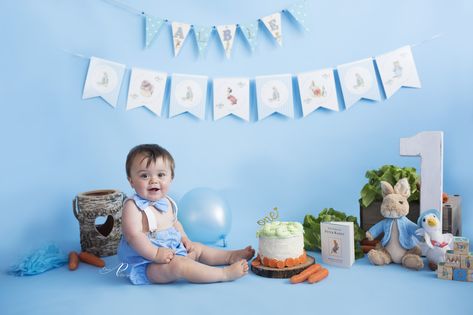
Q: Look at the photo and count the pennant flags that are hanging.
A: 15